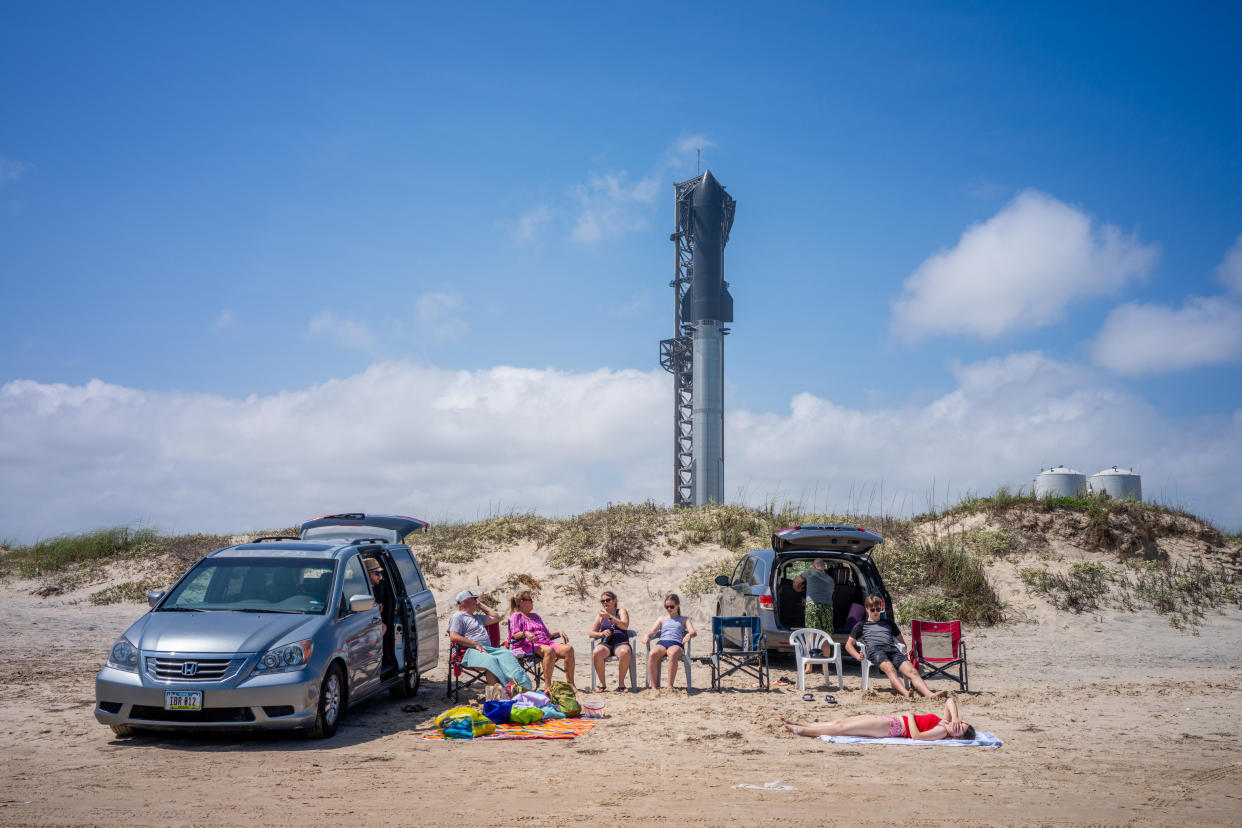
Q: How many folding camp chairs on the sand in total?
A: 4